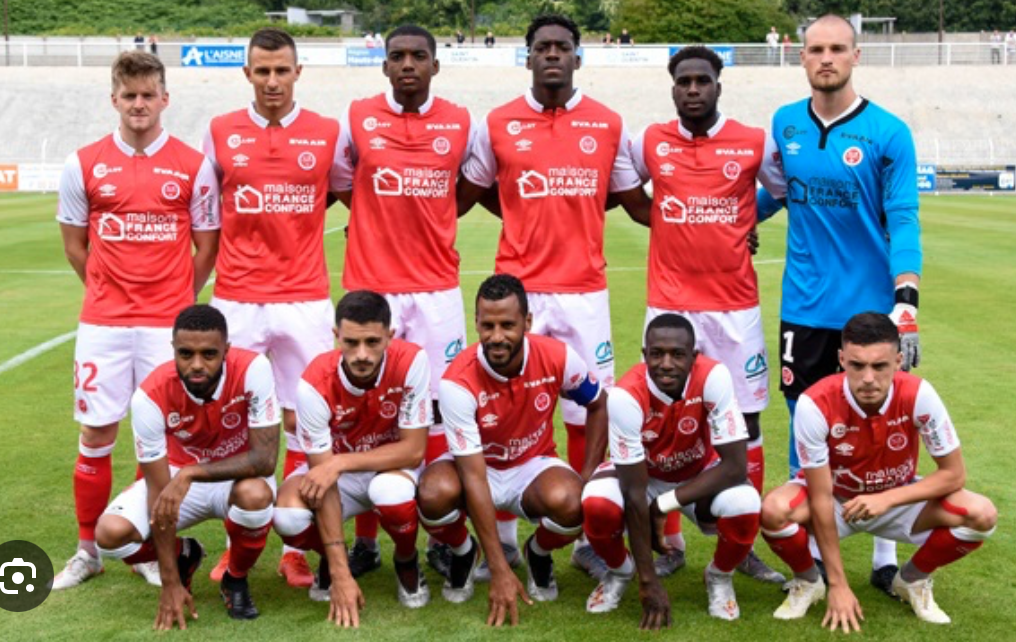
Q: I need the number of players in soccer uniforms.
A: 11